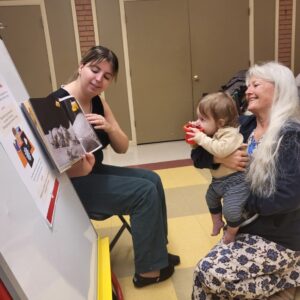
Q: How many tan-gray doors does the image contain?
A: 3